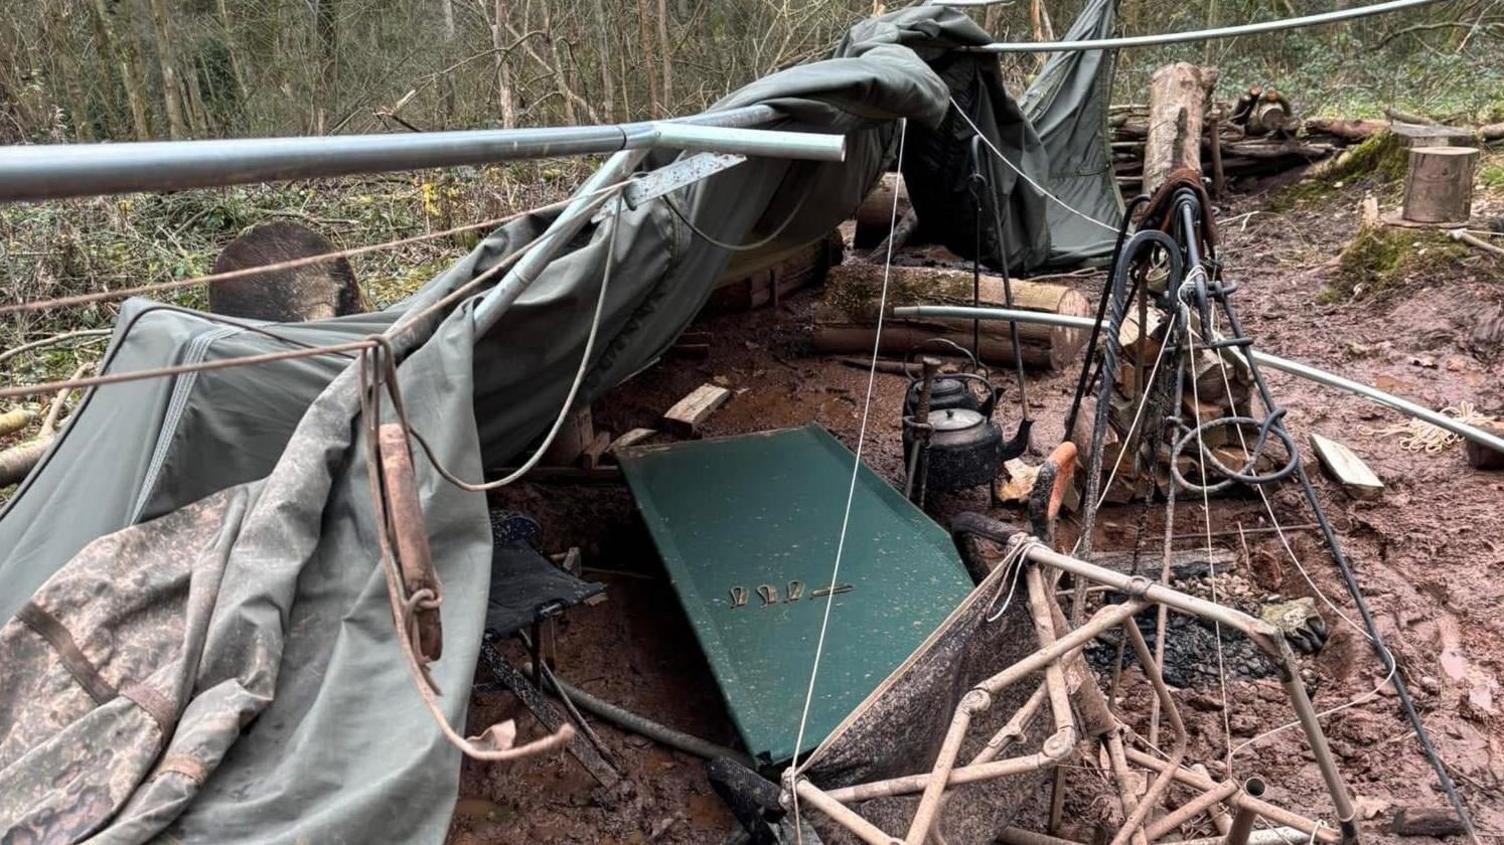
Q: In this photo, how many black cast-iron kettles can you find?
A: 2